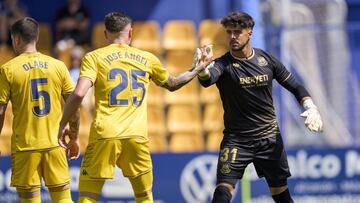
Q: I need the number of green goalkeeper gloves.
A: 0